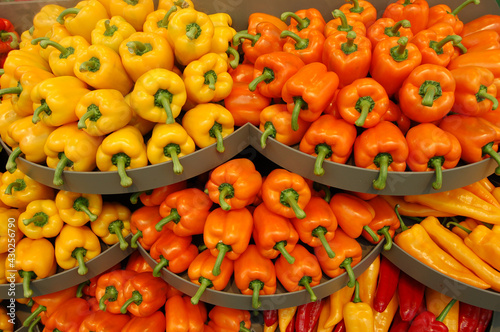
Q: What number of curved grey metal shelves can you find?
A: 5